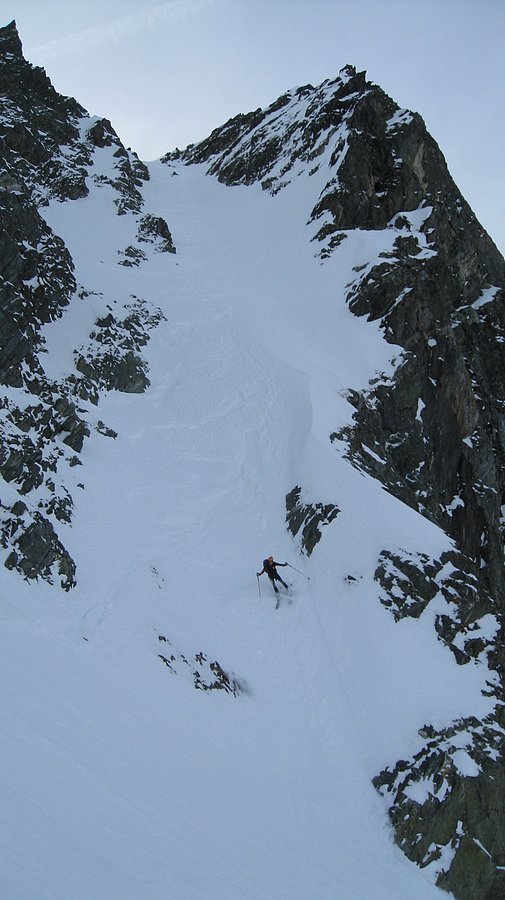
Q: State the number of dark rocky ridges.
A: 2